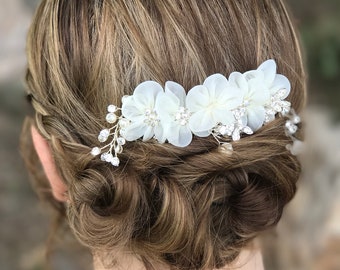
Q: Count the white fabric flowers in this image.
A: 5